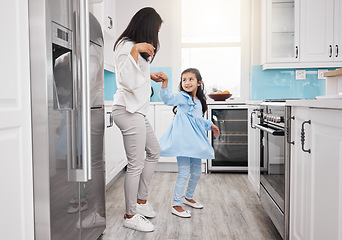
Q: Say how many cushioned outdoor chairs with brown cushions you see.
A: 0